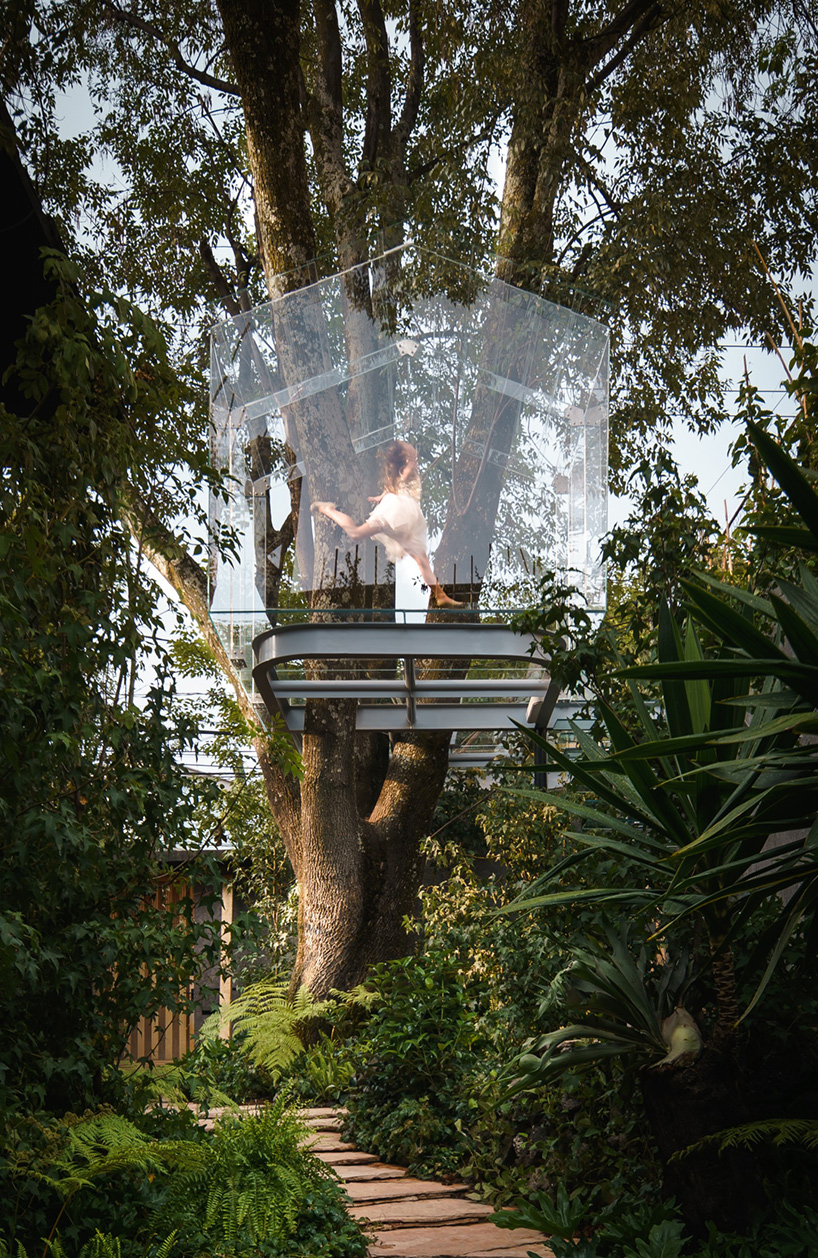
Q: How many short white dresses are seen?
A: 1